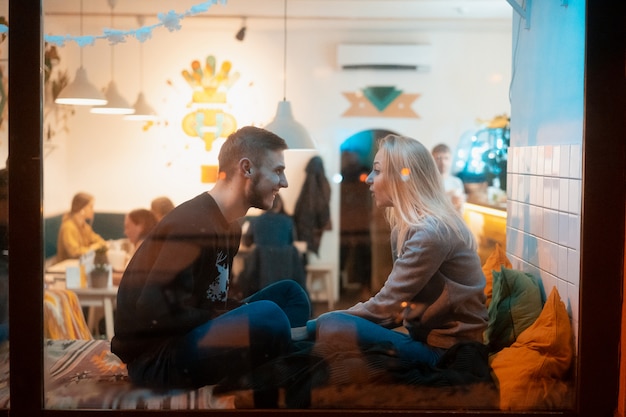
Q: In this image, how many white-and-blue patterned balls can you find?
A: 0